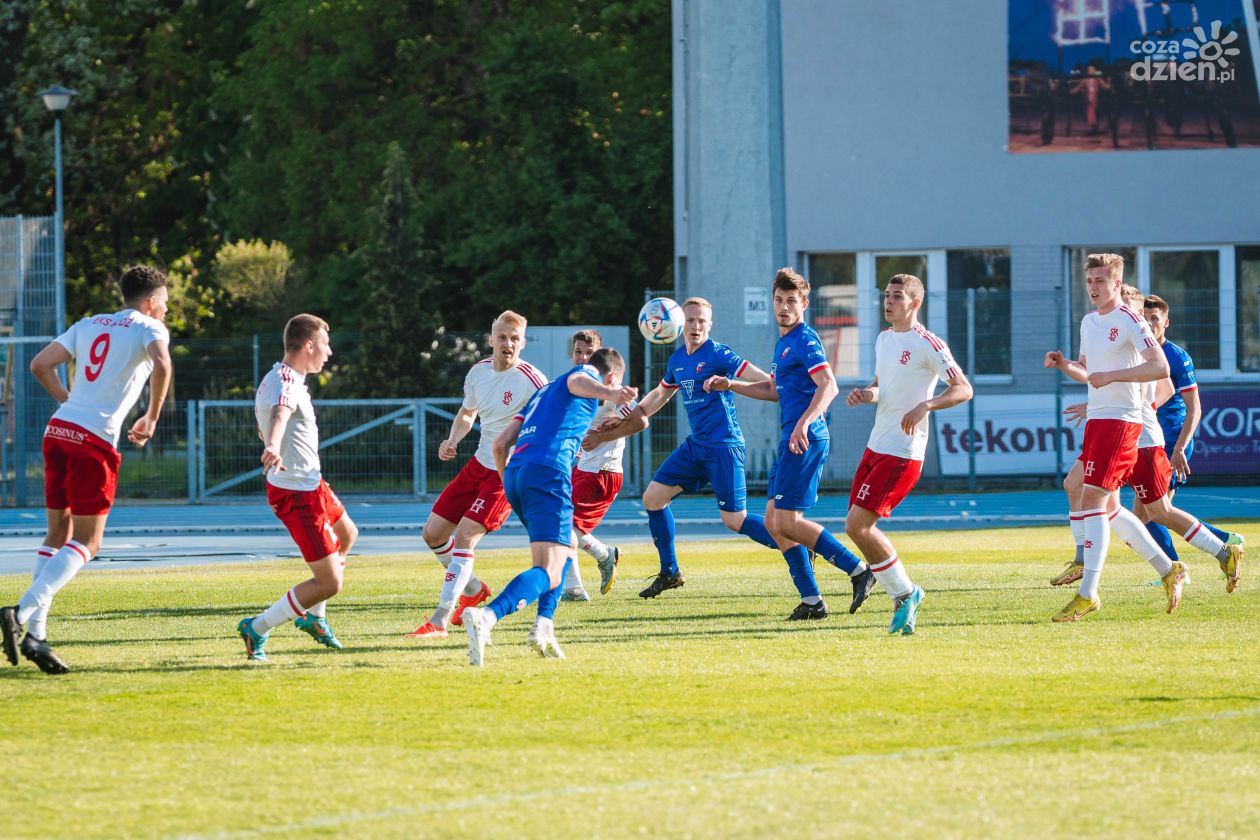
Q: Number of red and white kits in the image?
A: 7